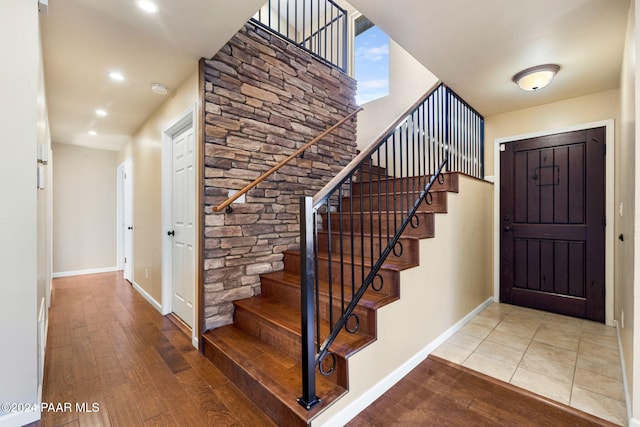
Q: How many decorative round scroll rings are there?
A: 7